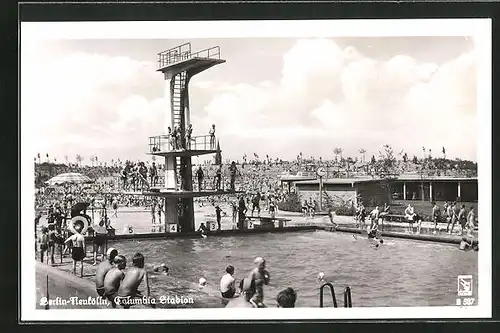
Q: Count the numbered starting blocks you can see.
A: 4